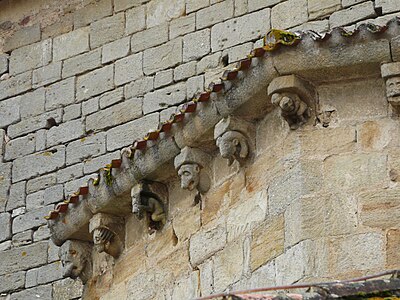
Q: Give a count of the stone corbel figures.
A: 7